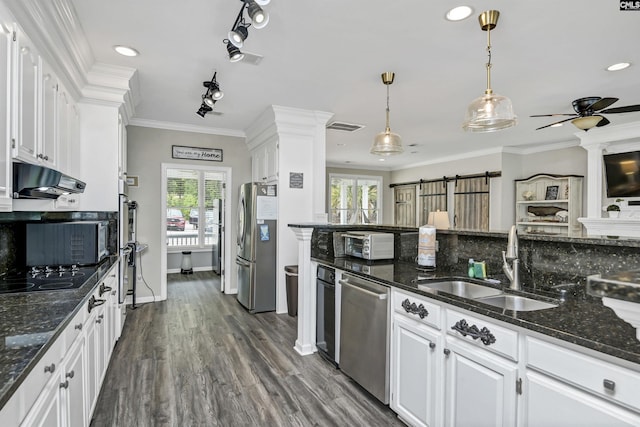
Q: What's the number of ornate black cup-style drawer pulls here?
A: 4